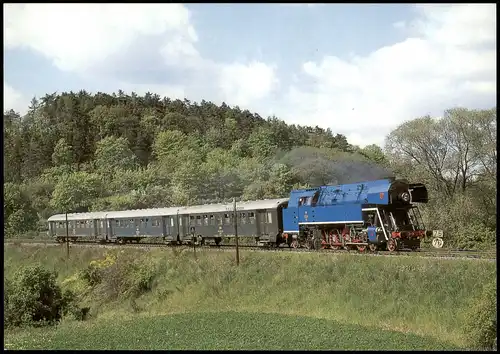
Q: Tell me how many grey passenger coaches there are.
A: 3